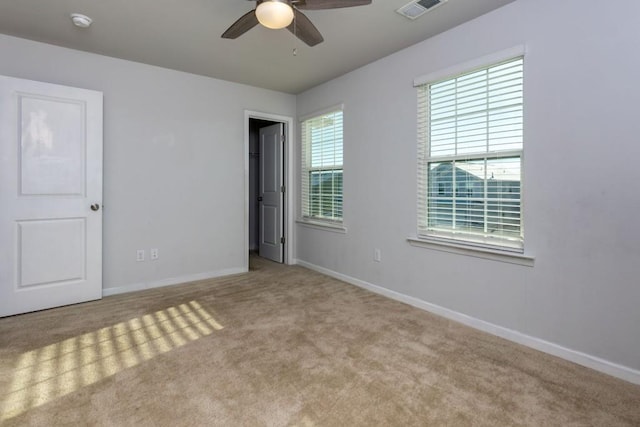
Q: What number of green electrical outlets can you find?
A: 0